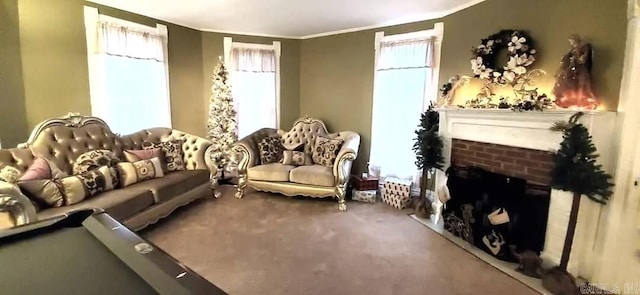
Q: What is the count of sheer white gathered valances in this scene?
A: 3